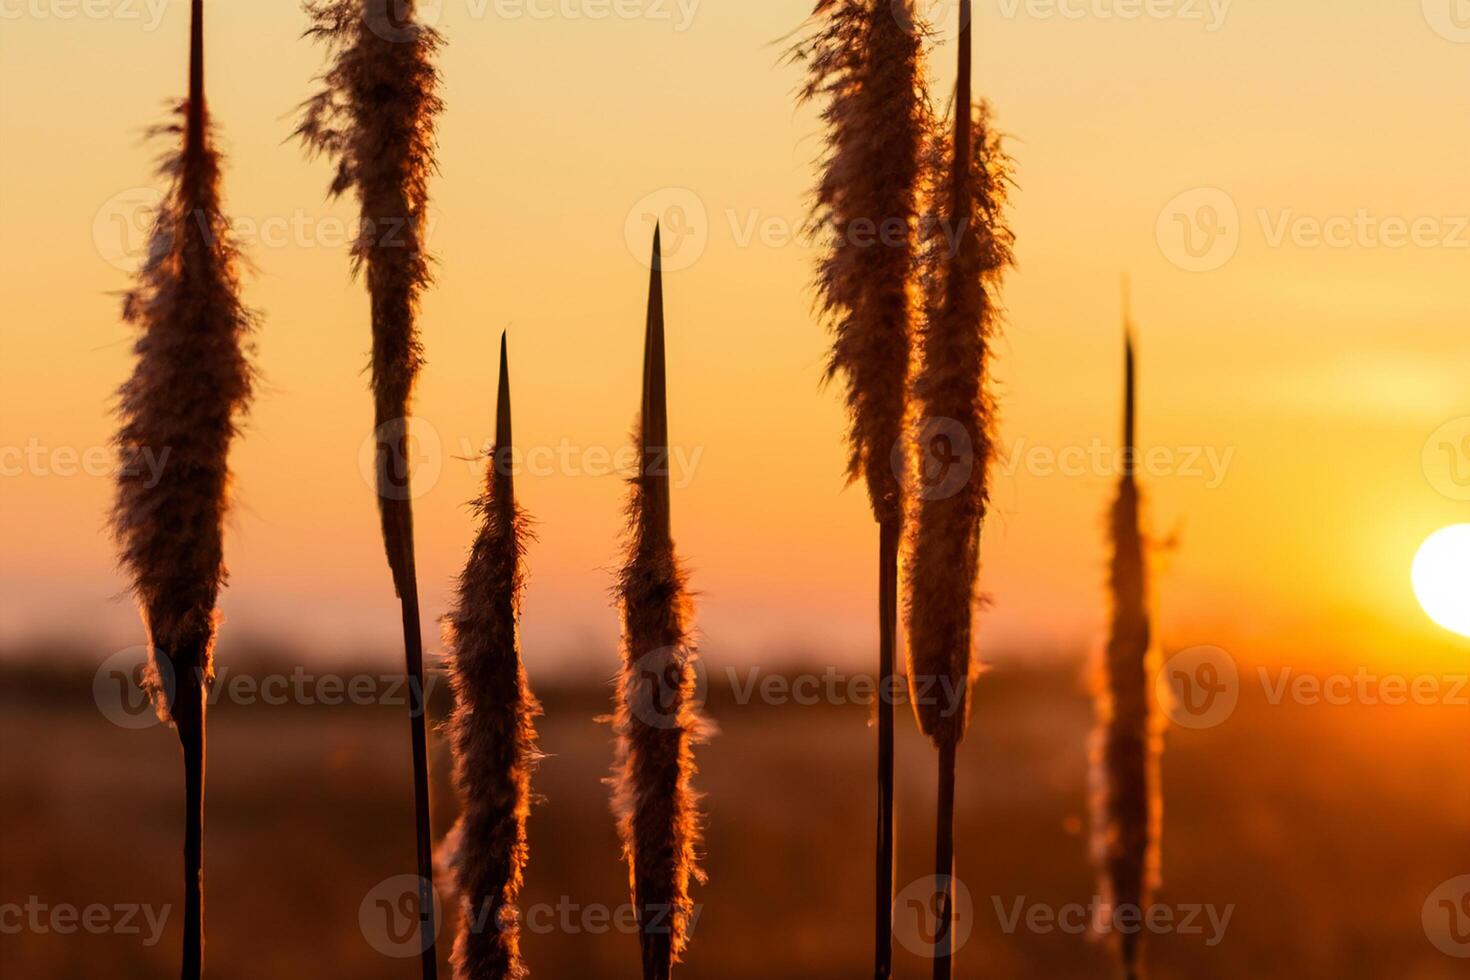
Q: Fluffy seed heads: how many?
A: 7